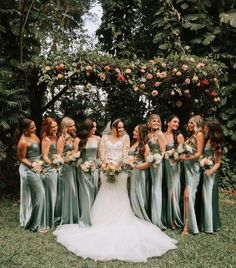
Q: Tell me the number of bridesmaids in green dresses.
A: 9